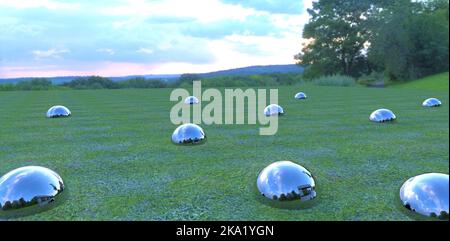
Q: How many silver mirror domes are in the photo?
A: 10